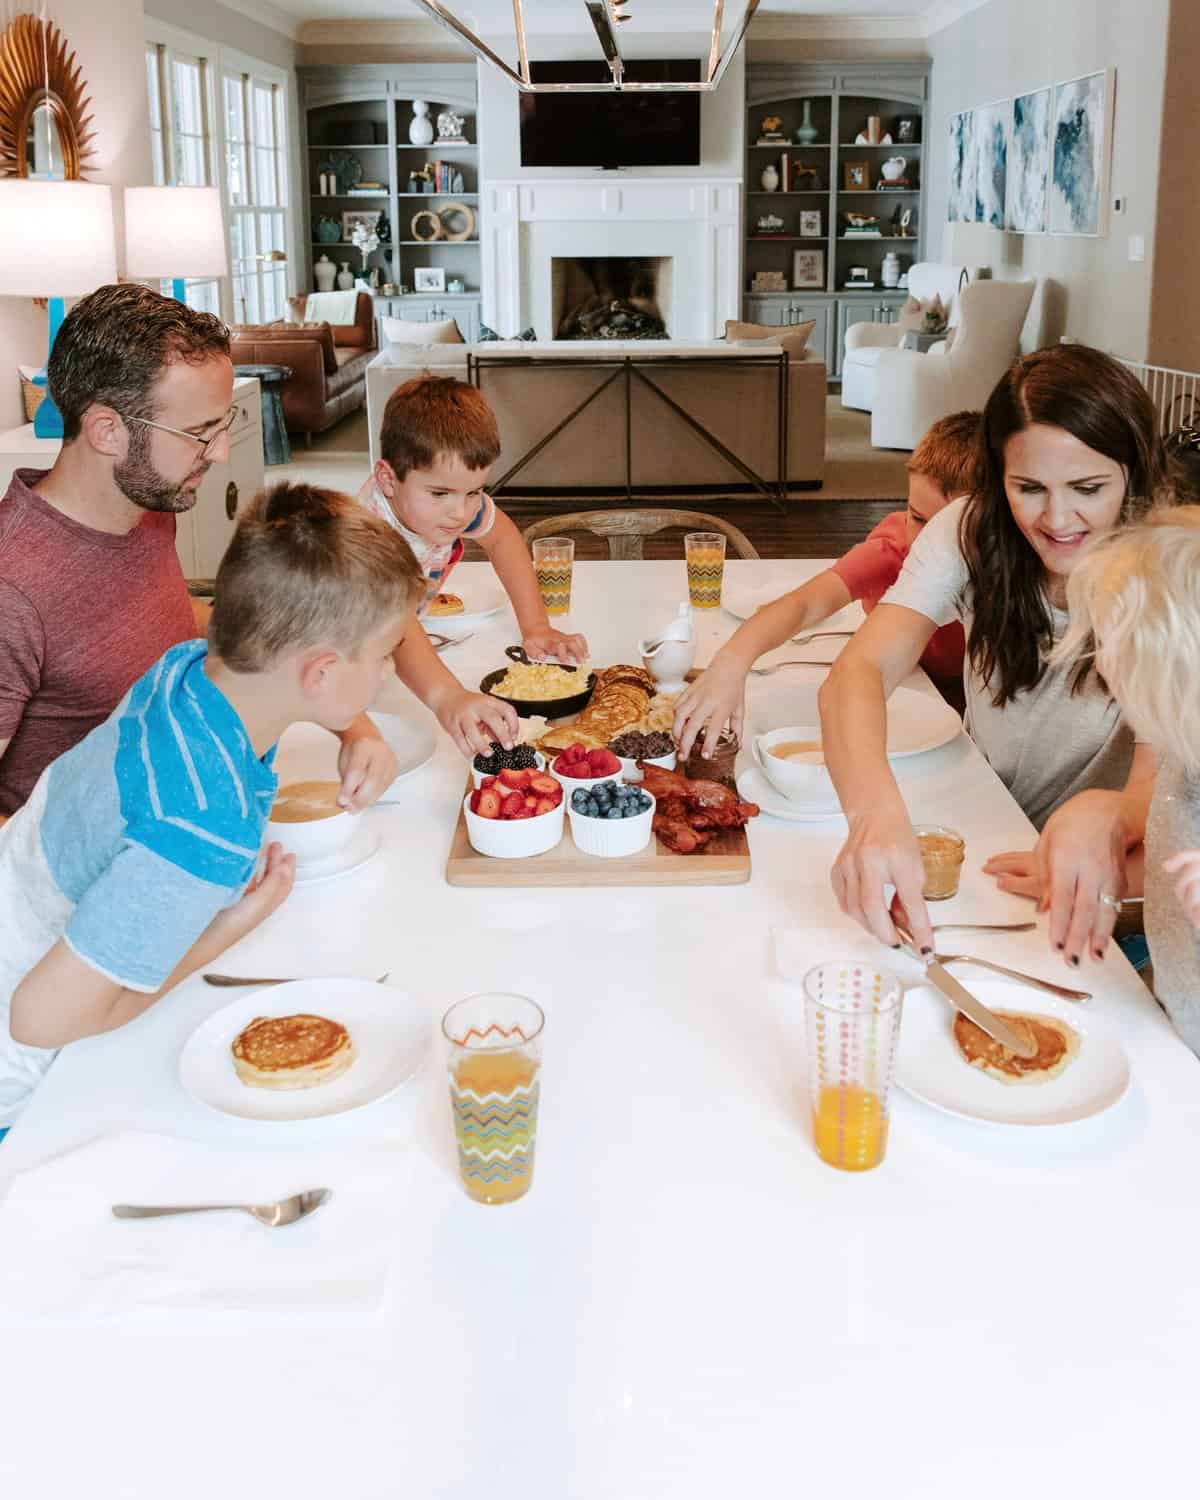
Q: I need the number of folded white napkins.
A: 2